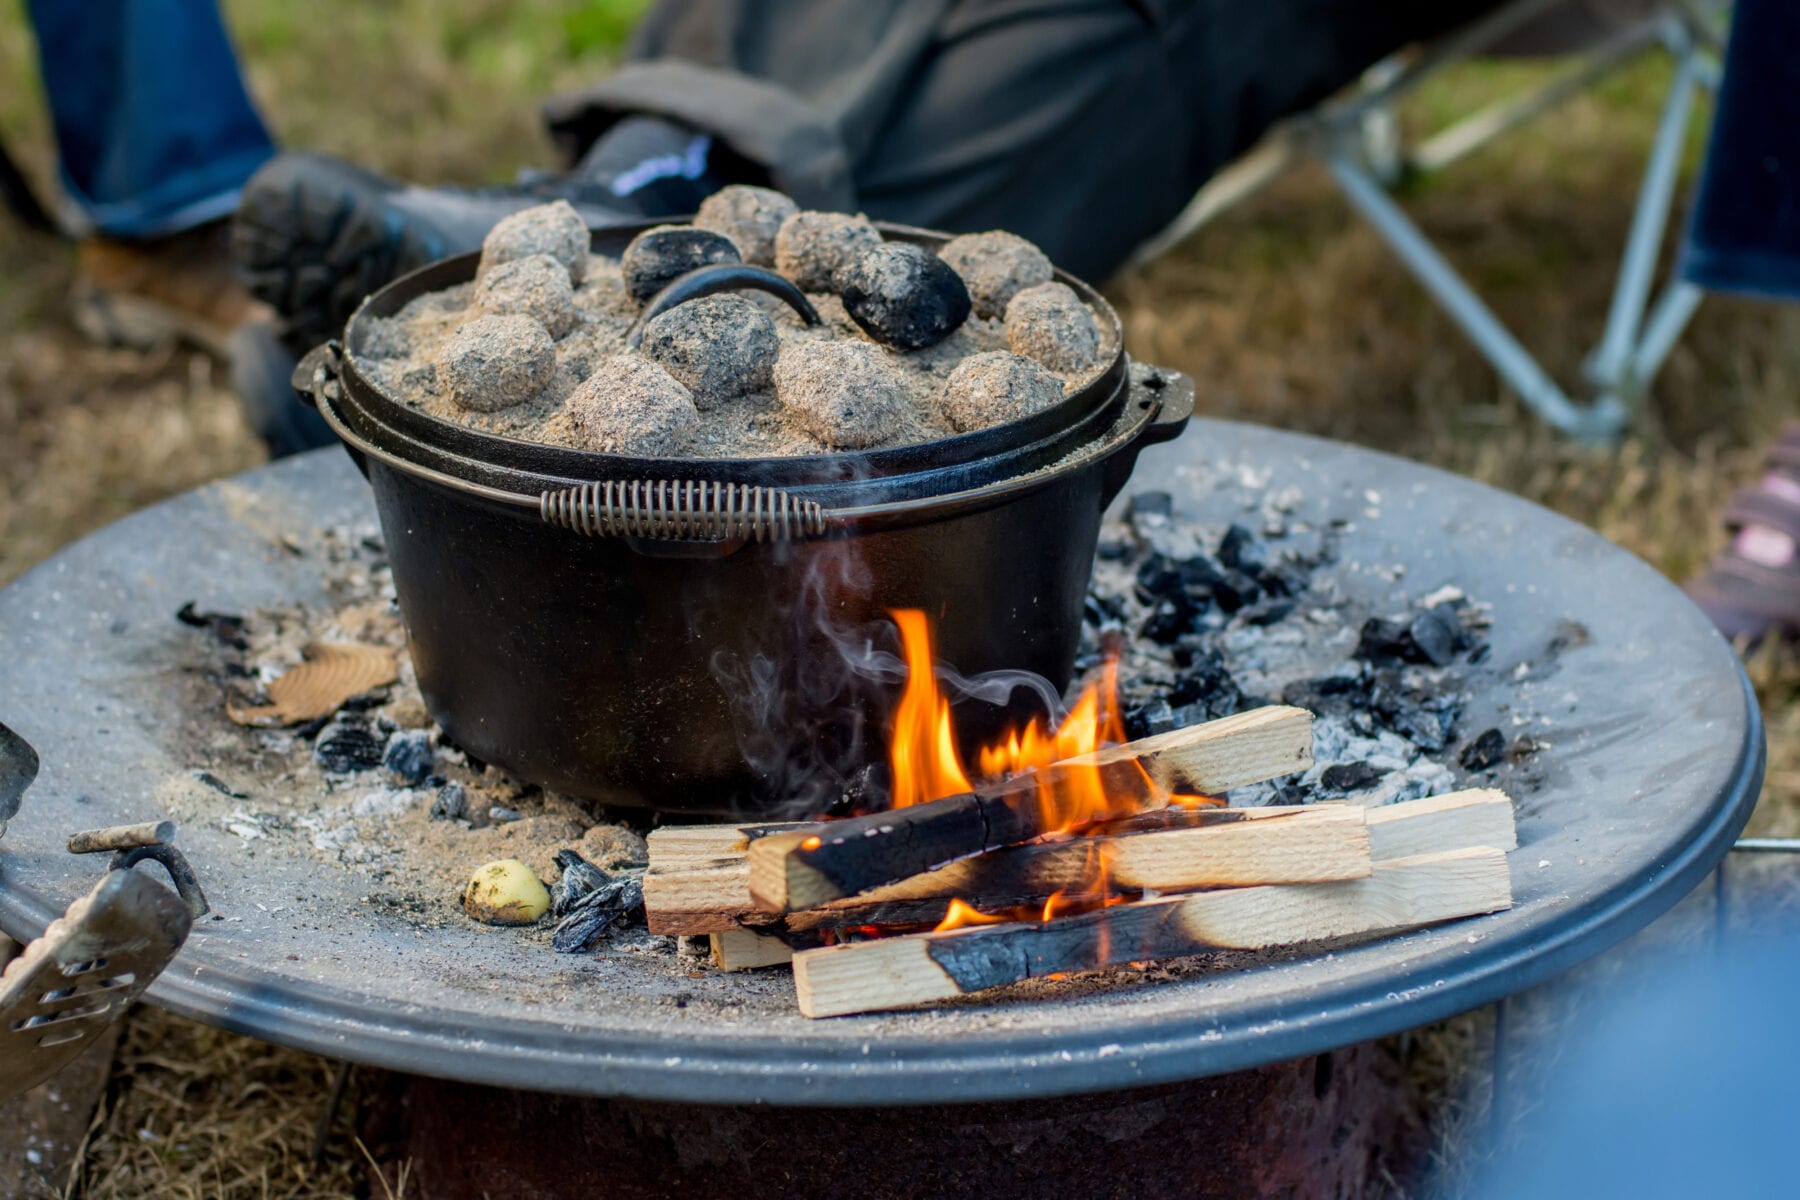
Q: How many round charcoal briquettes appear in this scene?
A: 13